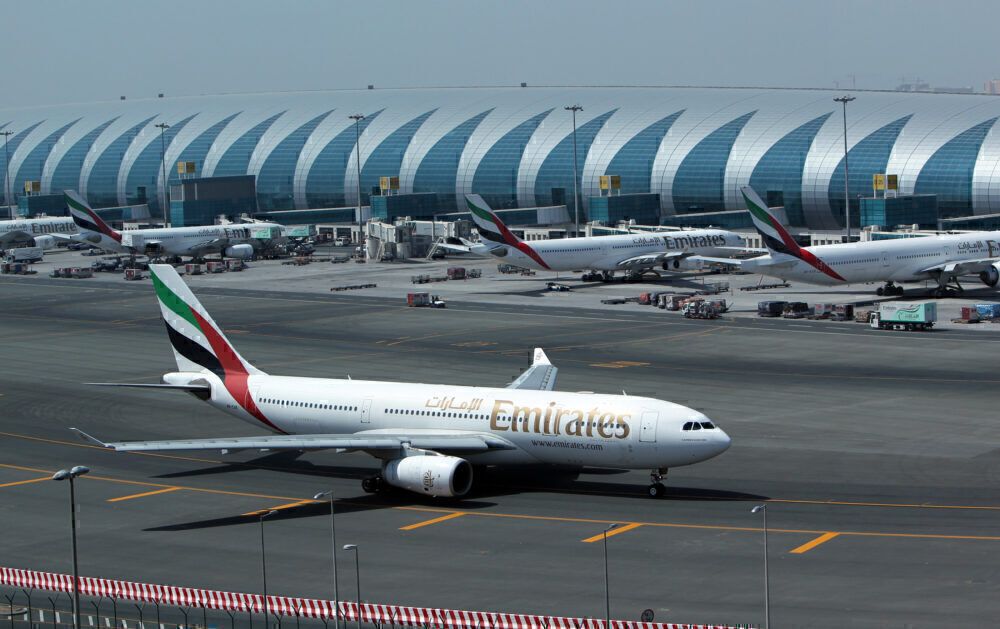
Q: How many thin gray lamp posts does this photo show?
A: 11